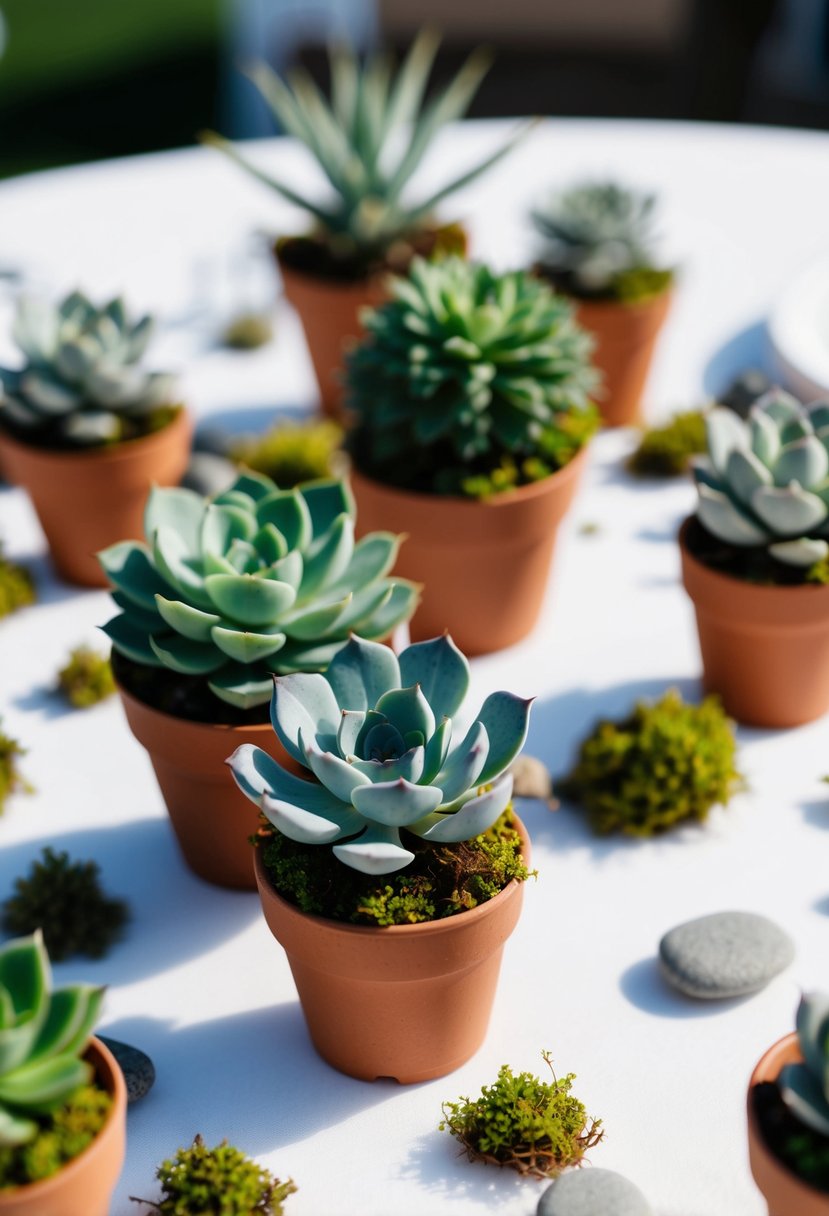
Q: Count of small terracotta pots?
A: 9